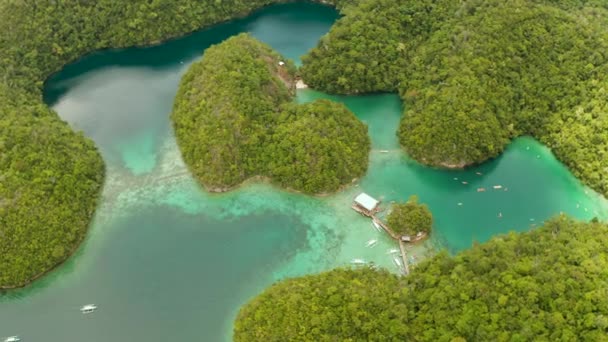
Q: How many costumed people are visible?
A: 0